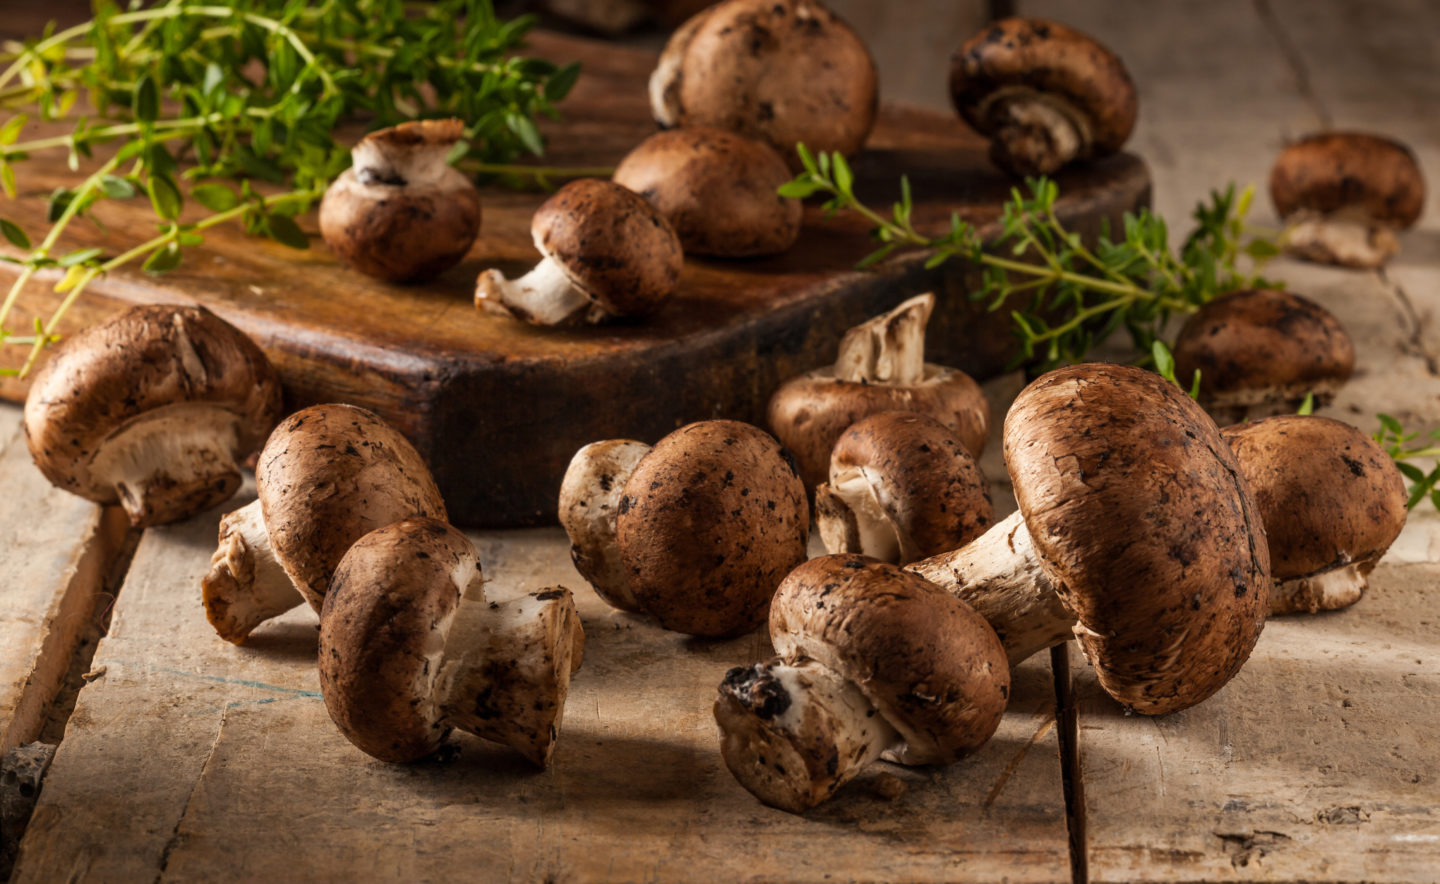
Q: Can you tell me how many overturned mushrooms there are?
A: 2